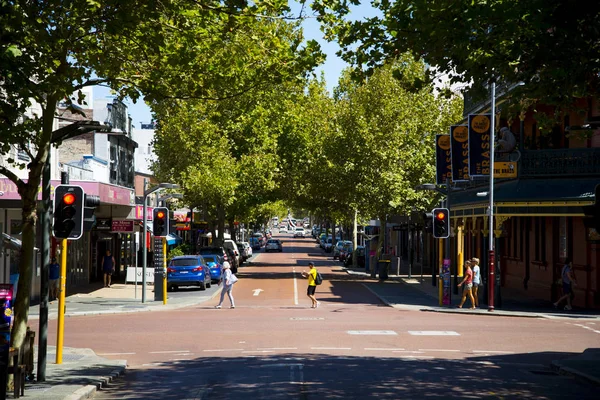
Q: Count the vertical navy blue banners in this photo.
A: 3